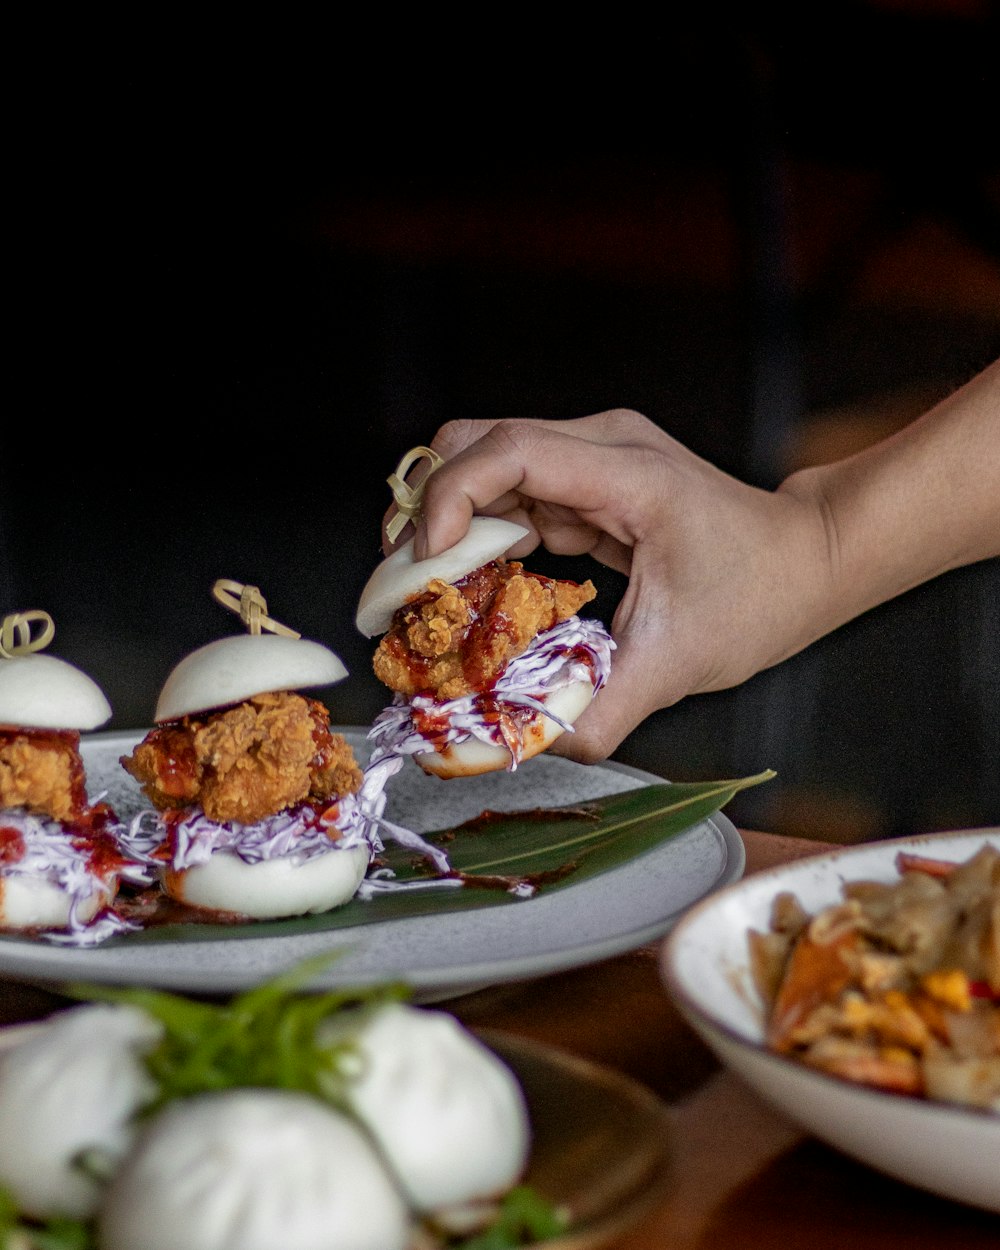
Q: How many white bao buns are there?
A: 6